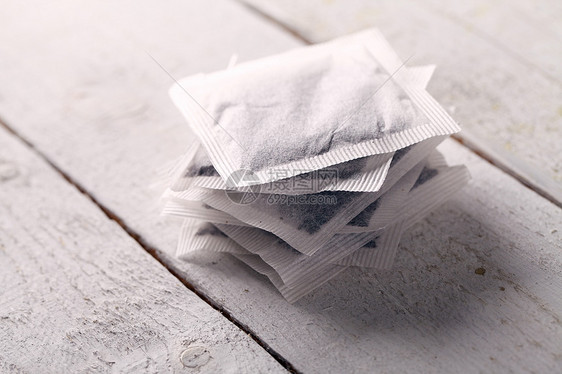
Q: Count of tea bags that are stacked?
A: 7